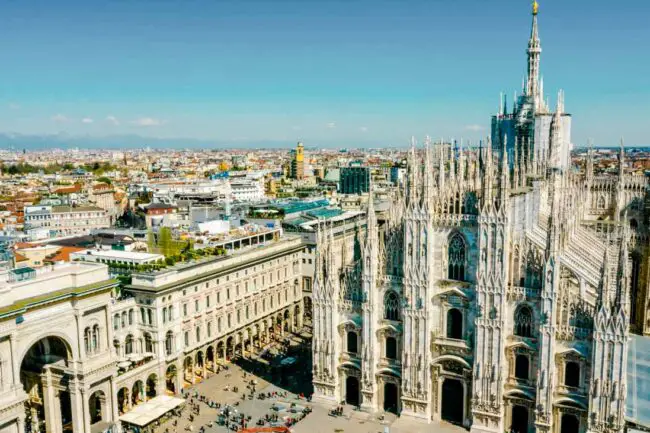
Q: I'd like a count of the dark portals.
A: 5